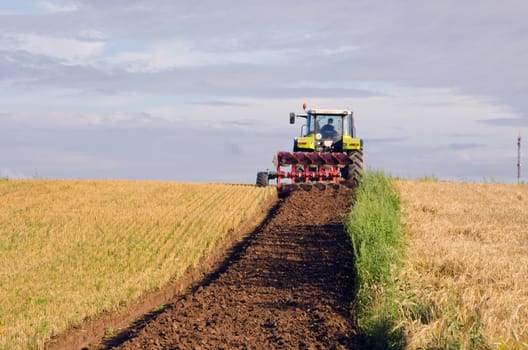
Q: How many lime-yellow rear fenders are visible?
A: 2